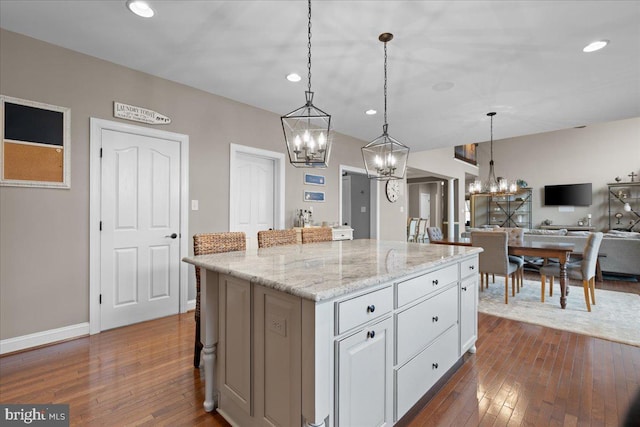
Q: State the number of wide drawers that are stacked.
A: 3